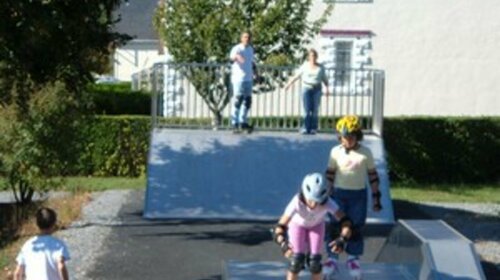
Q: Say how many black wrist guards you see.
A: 3